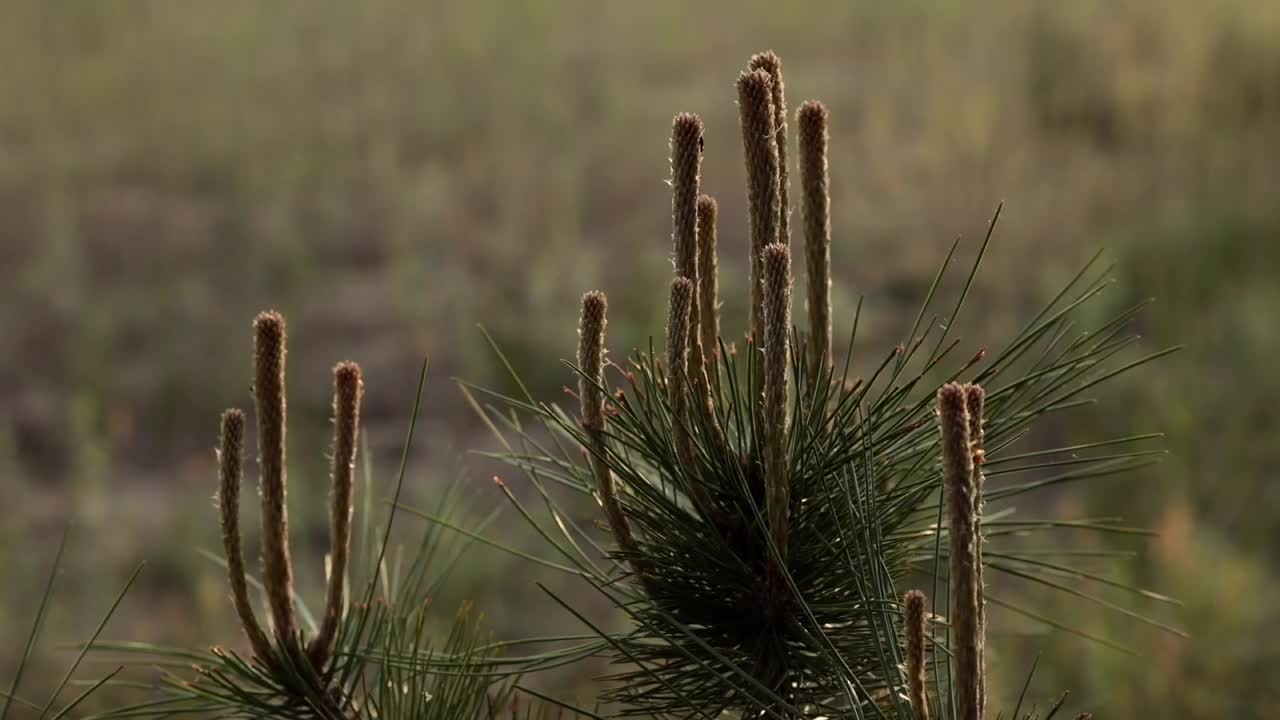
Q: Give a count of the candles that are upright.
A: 14